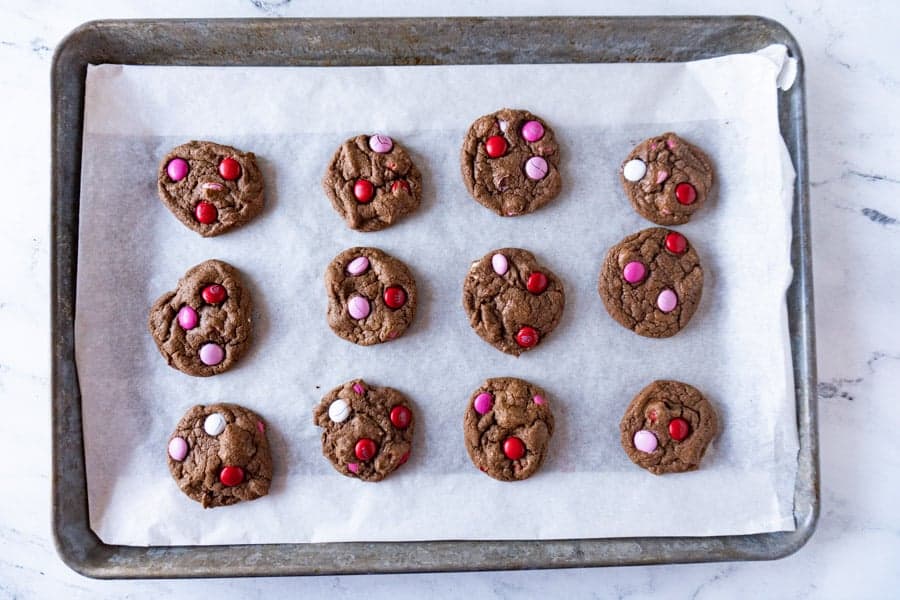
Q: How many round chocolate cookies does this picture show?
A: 12